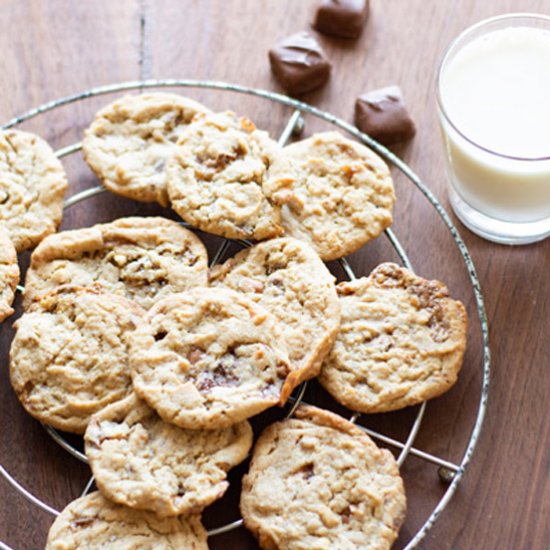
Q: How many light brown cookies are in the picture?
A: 13